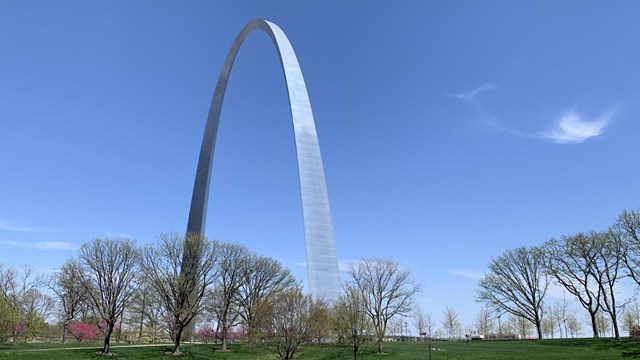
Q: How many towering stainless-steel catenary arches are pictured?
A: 1